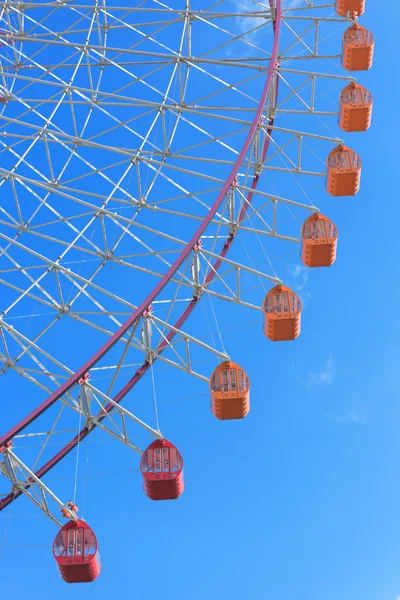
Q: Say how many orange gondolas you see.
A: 7